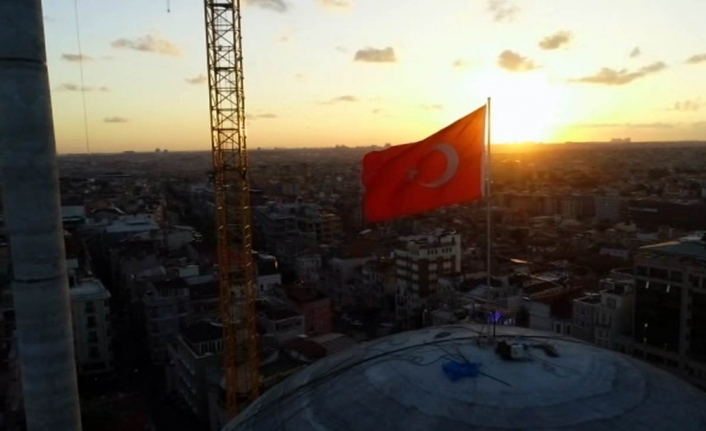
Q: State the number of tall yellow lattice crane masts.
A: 1